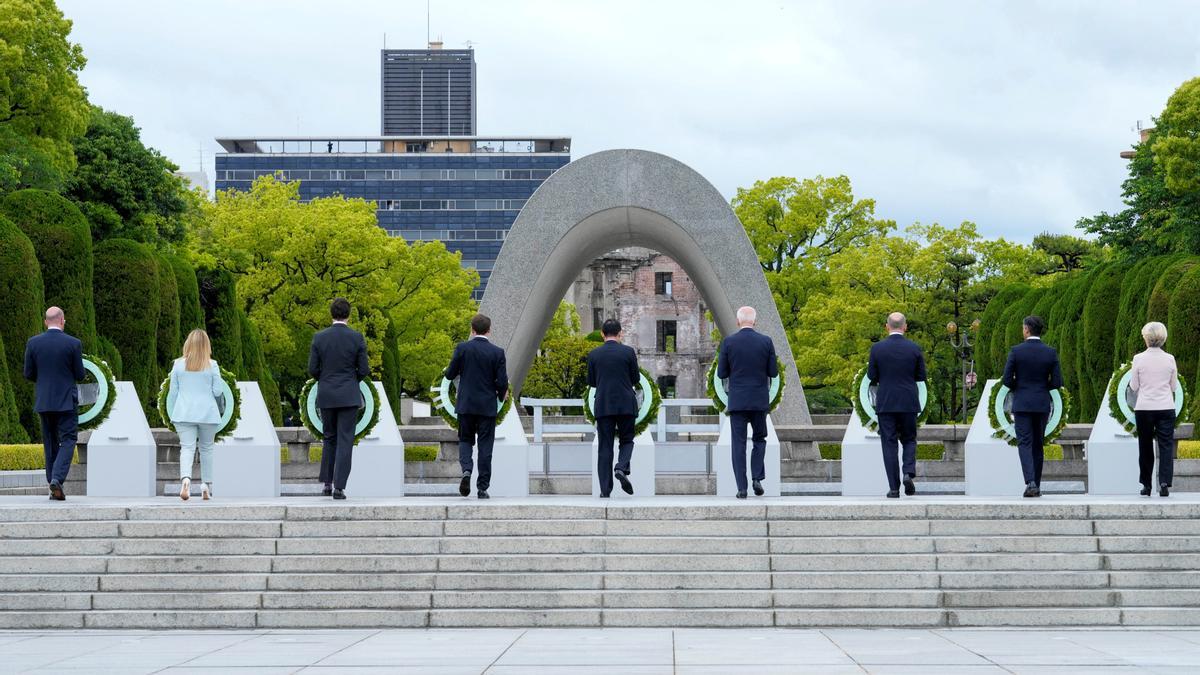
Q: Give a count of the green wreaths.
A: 9